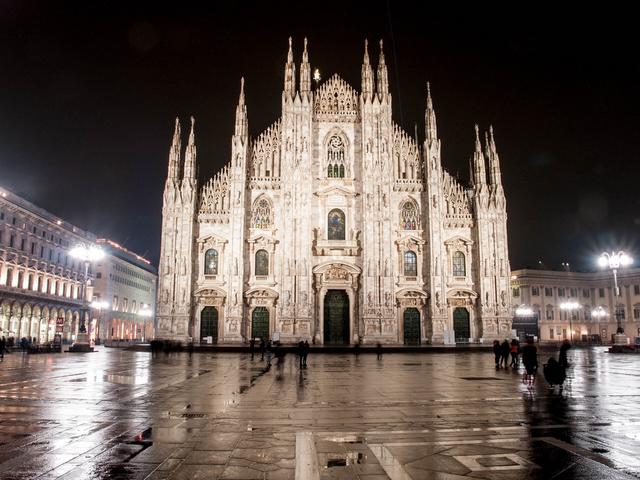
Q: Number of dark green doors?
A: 5